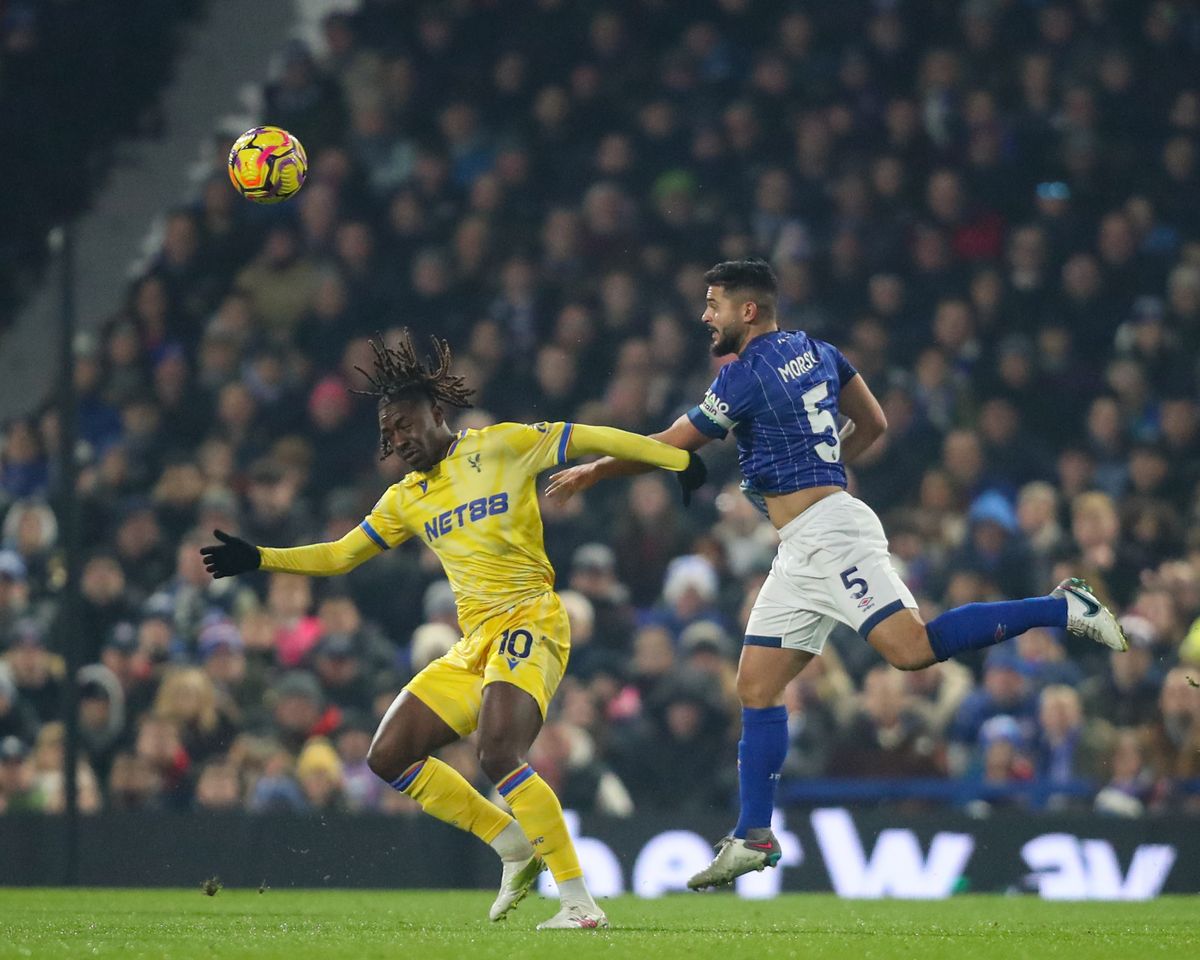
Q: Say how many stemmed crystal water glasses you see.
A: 0